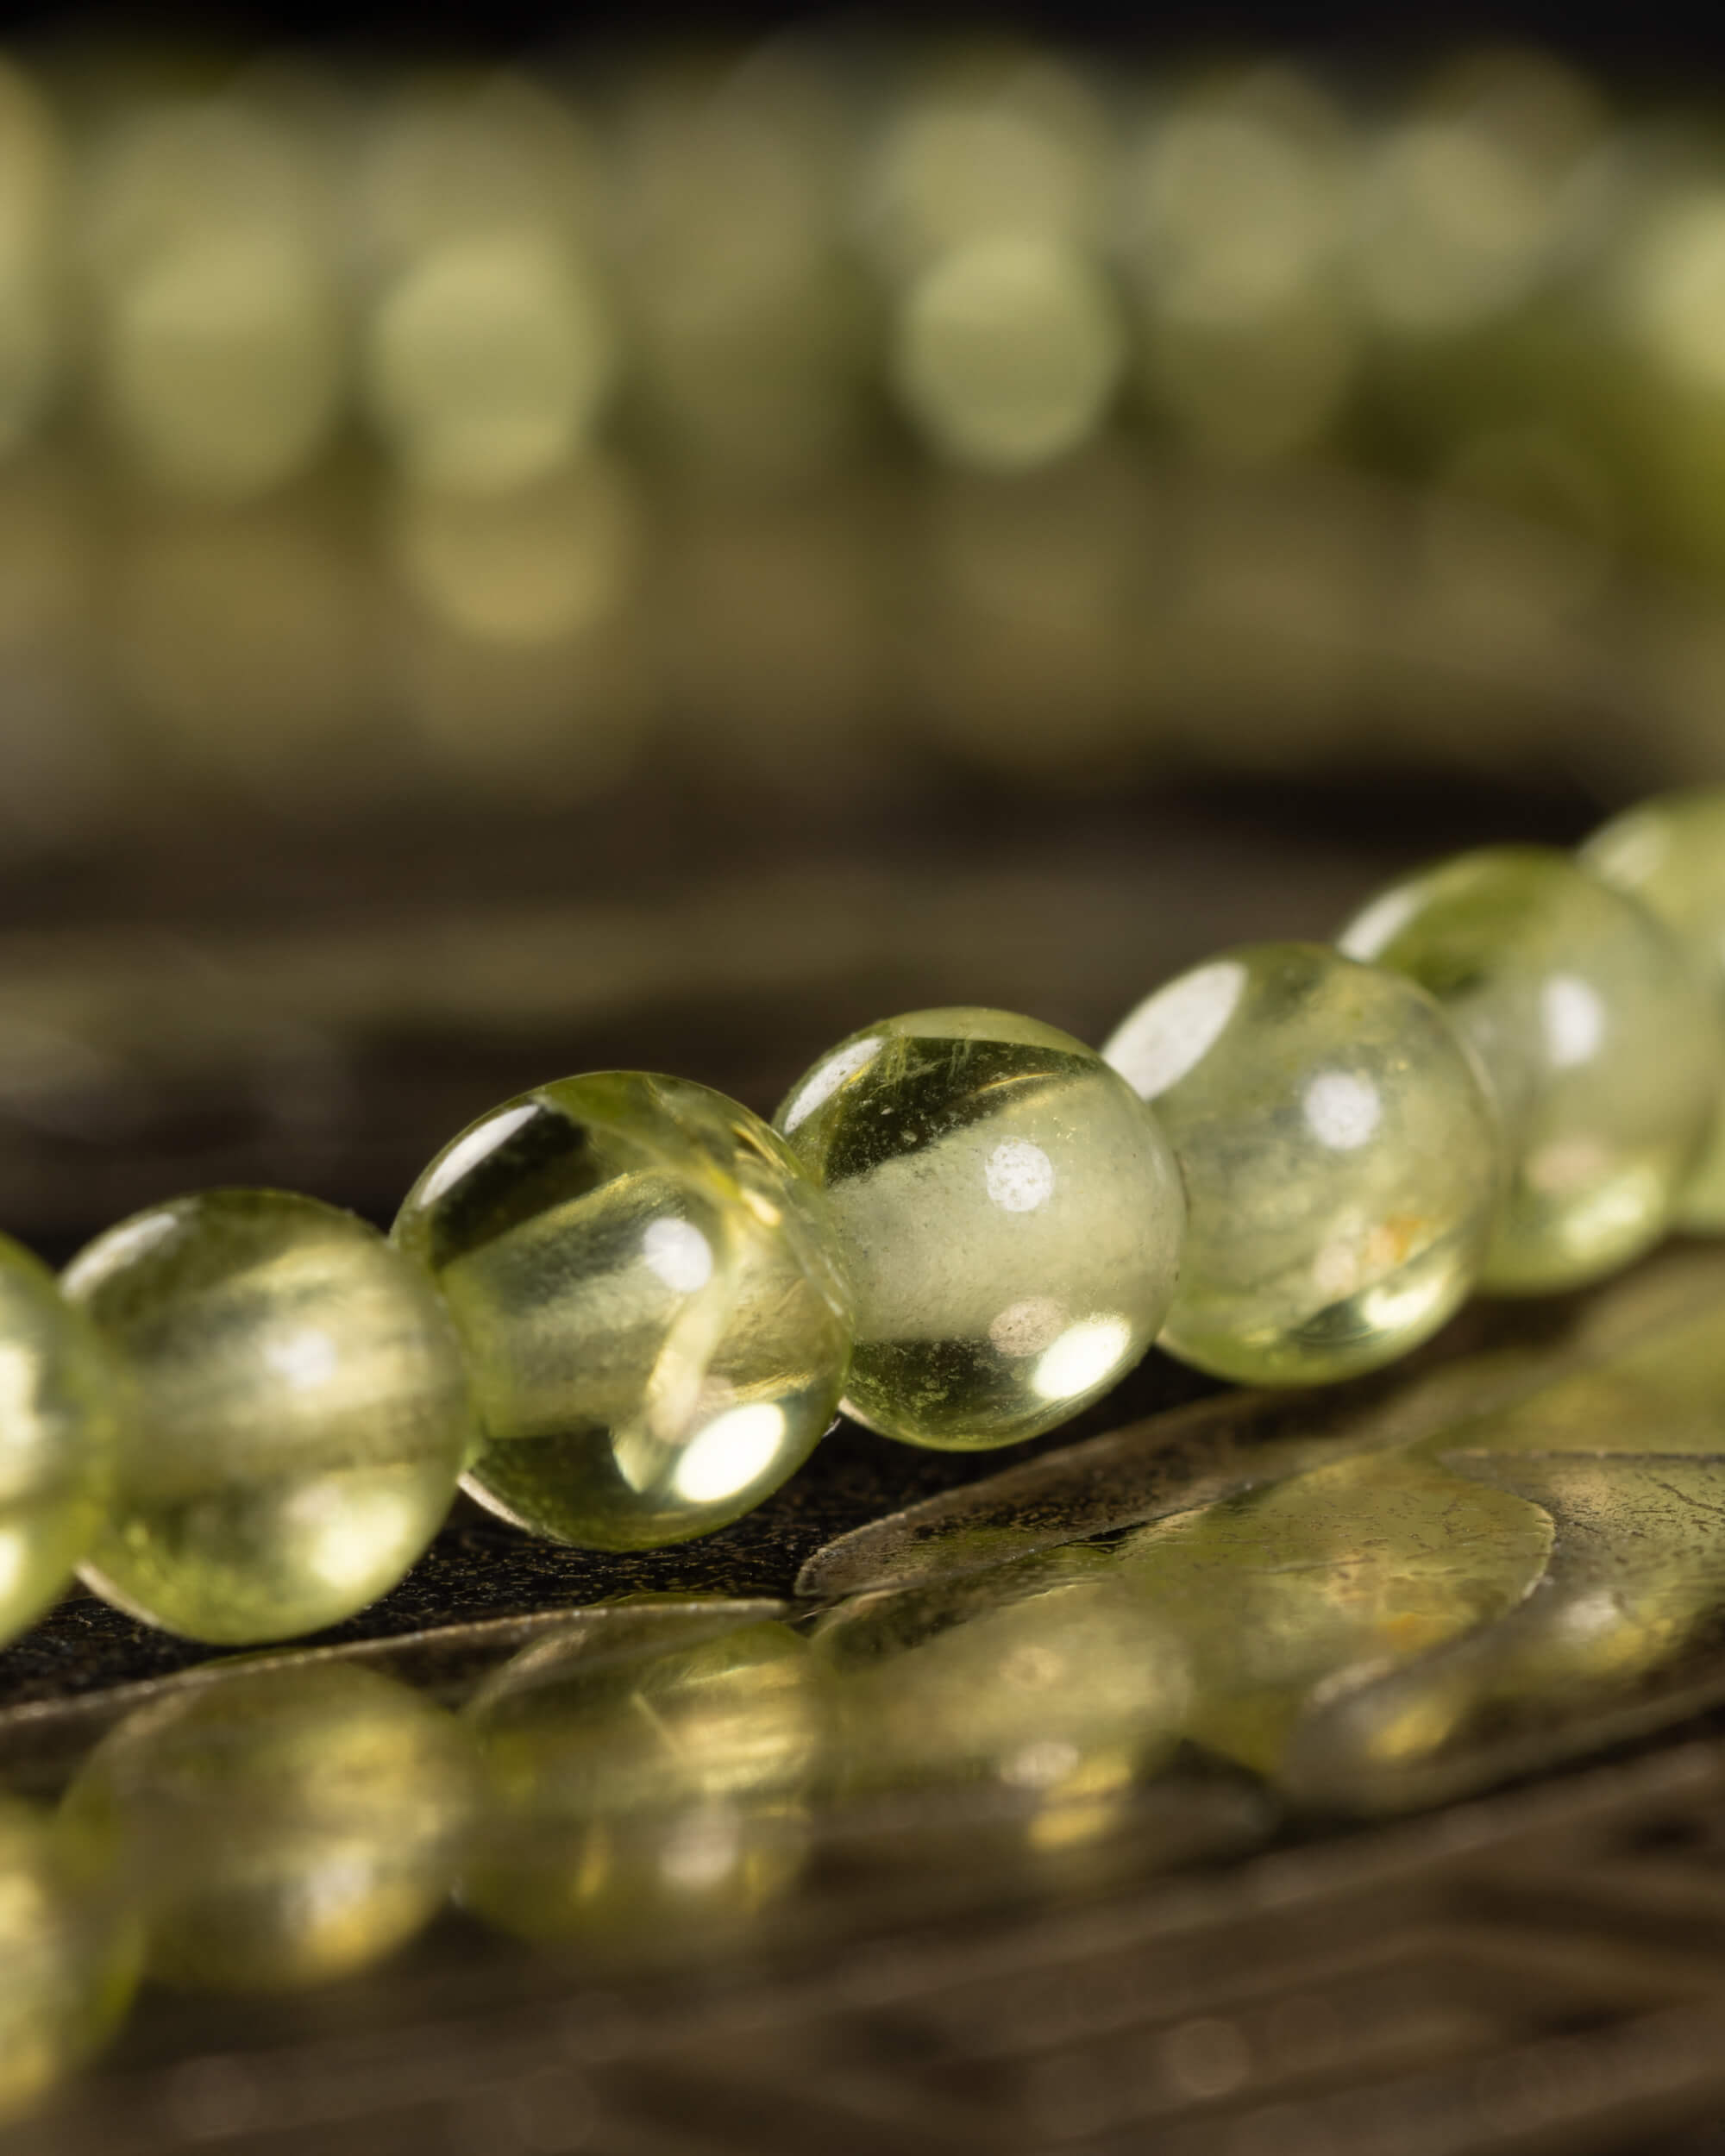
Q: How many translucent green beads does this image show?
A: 7